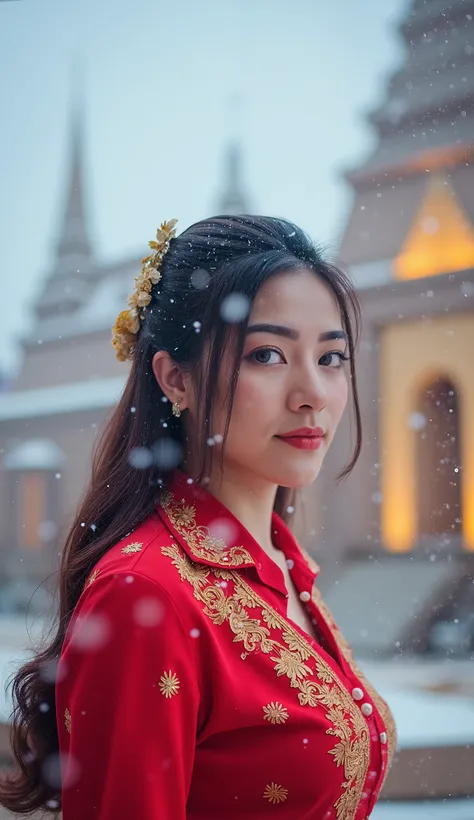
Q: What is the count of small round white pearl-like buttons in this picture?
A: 5